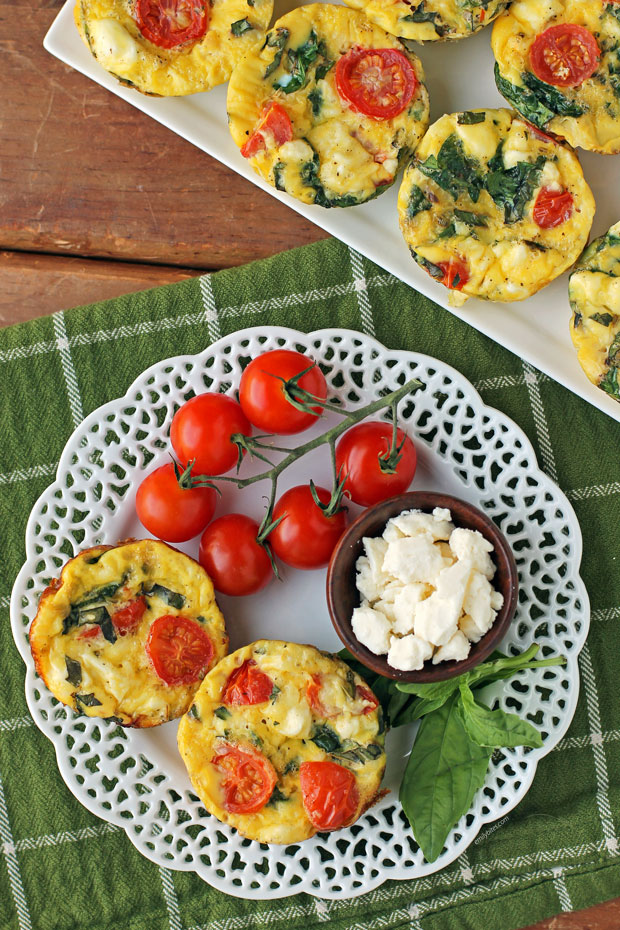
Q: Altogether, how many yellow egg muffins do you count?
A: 8